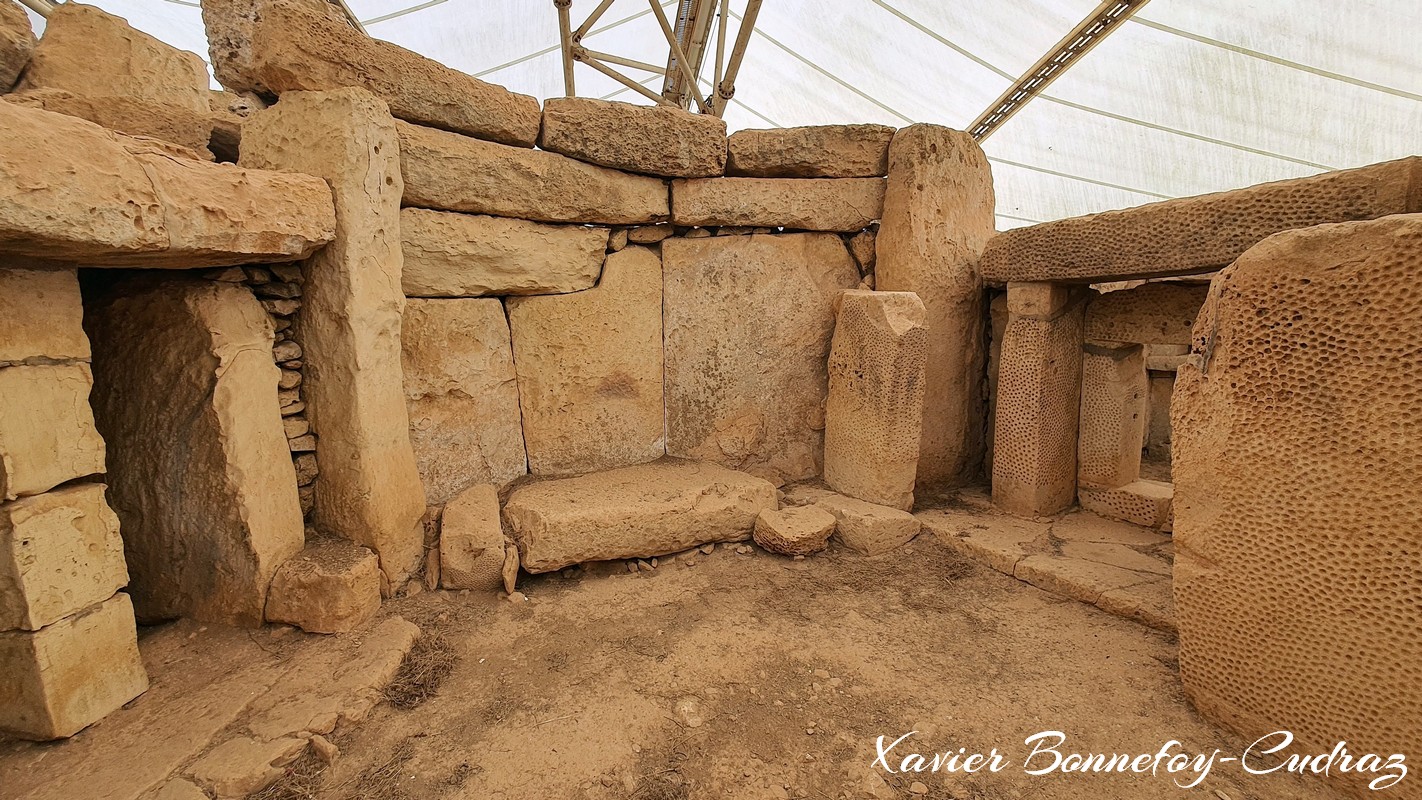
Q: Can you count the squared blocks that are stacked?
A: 4